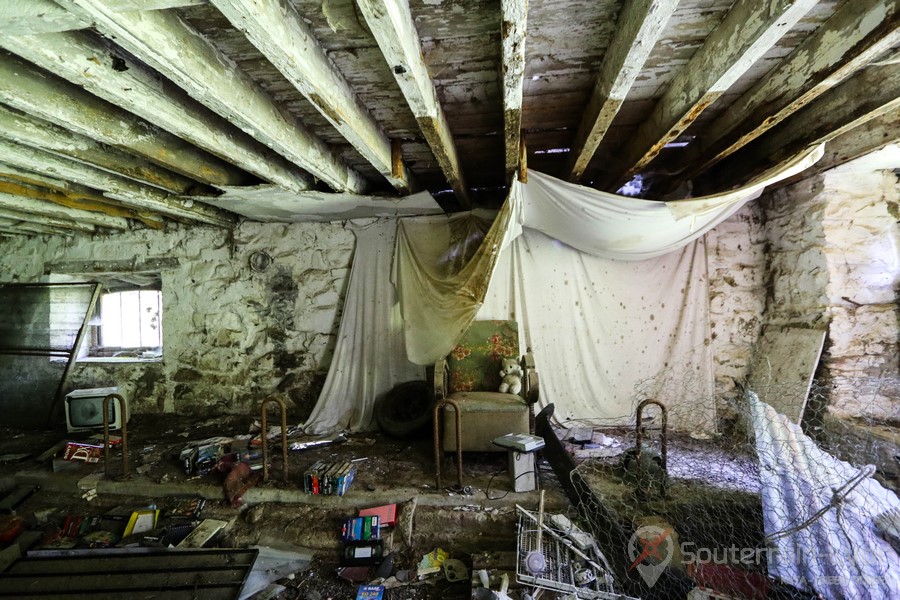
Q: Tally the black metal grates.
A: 1